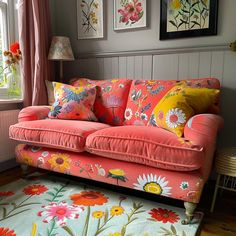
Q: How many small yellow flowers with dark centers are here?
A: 2